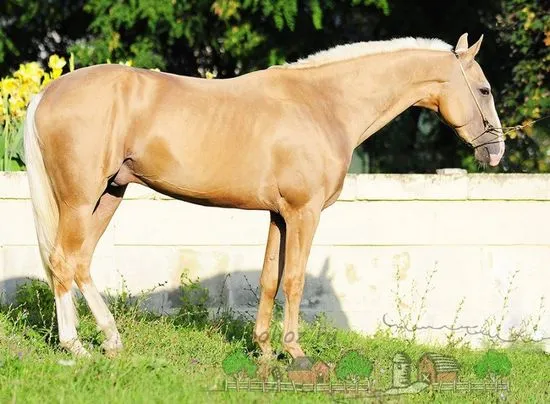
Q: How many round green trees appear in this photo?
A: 3